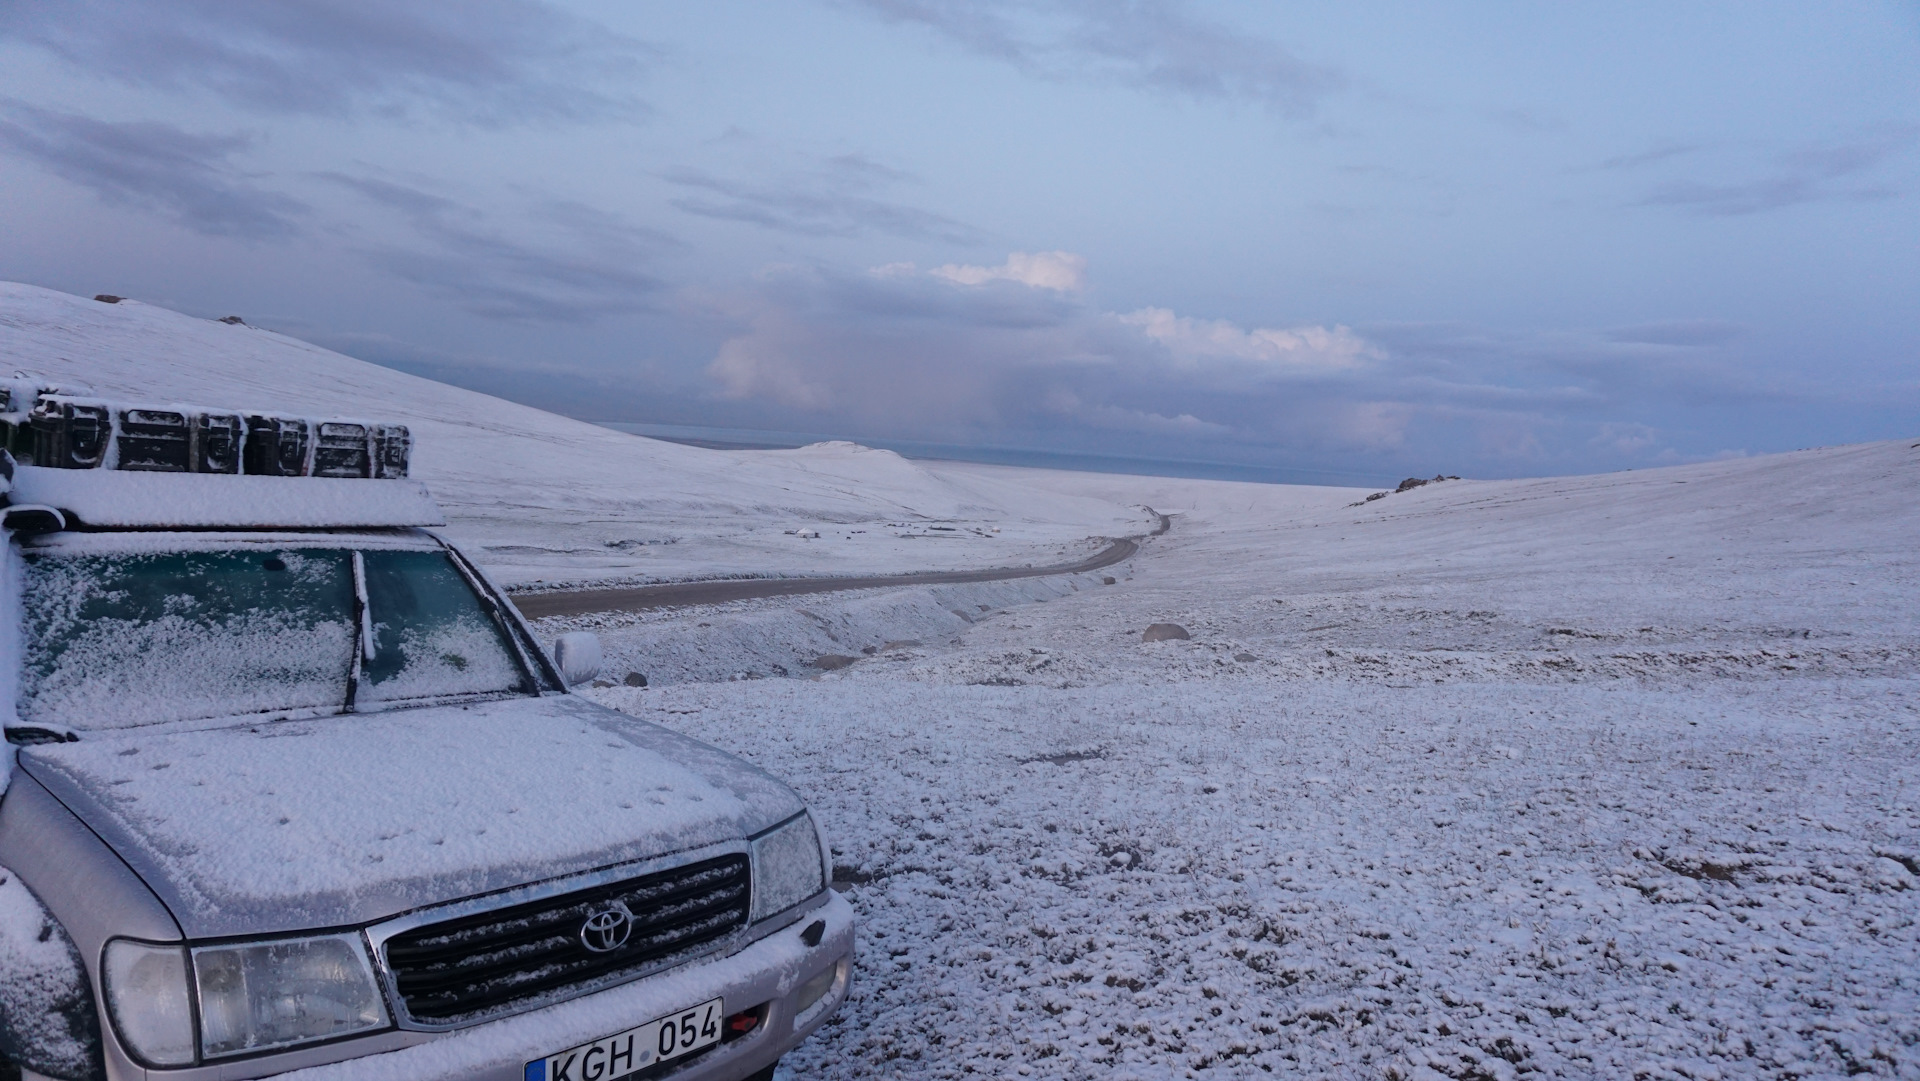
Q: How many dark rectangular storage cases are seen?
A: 2